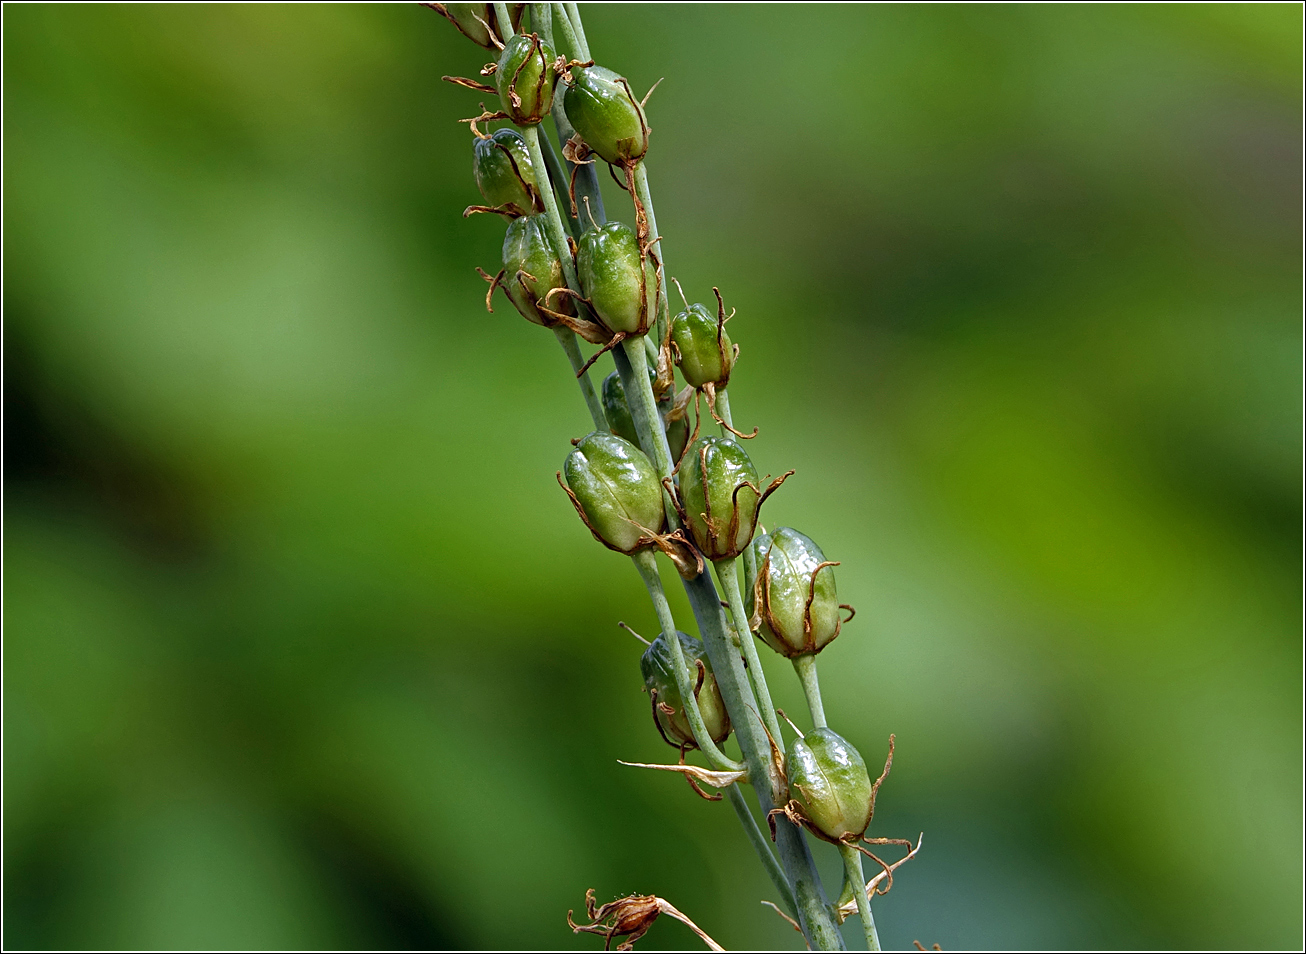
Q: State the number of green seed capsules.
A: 13